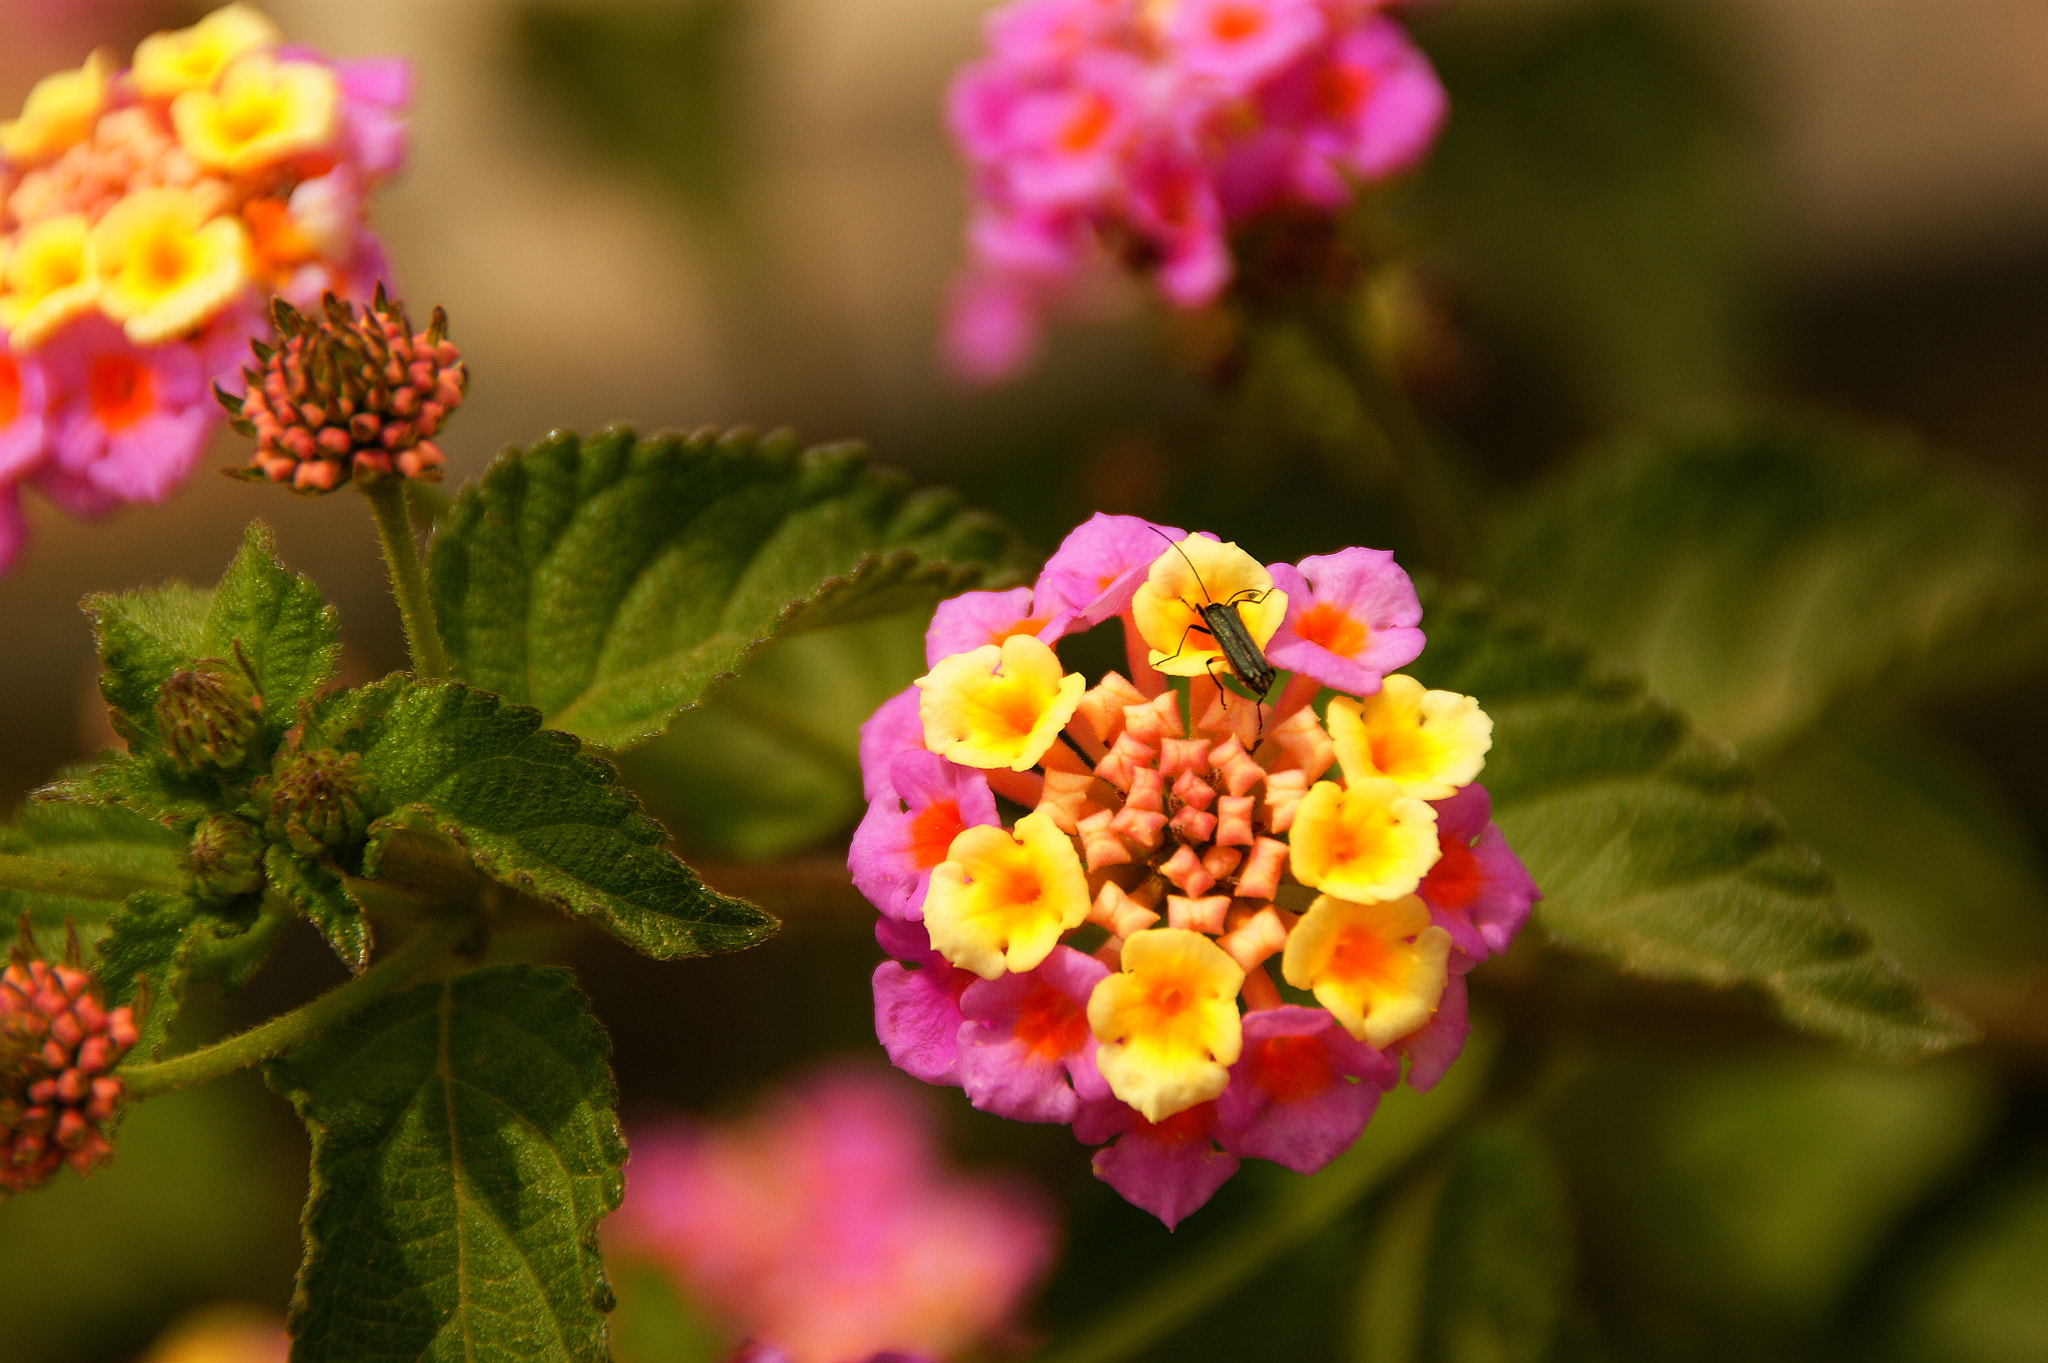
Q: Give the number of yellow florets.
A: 12